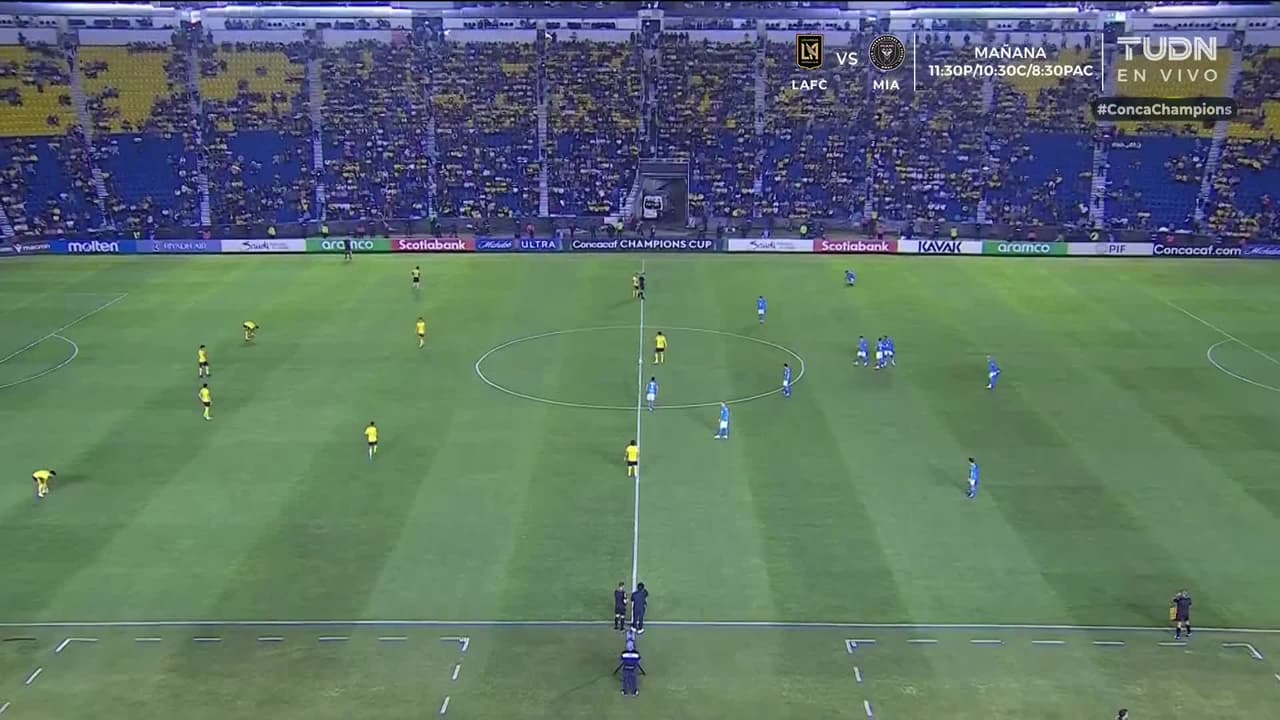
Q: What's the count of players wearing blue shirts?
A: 10